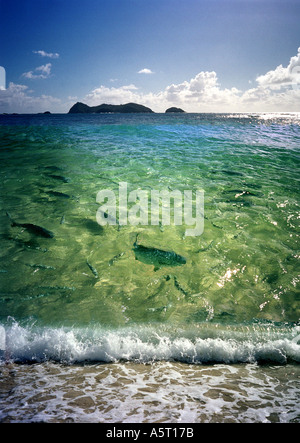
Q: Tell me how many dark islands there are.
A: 2